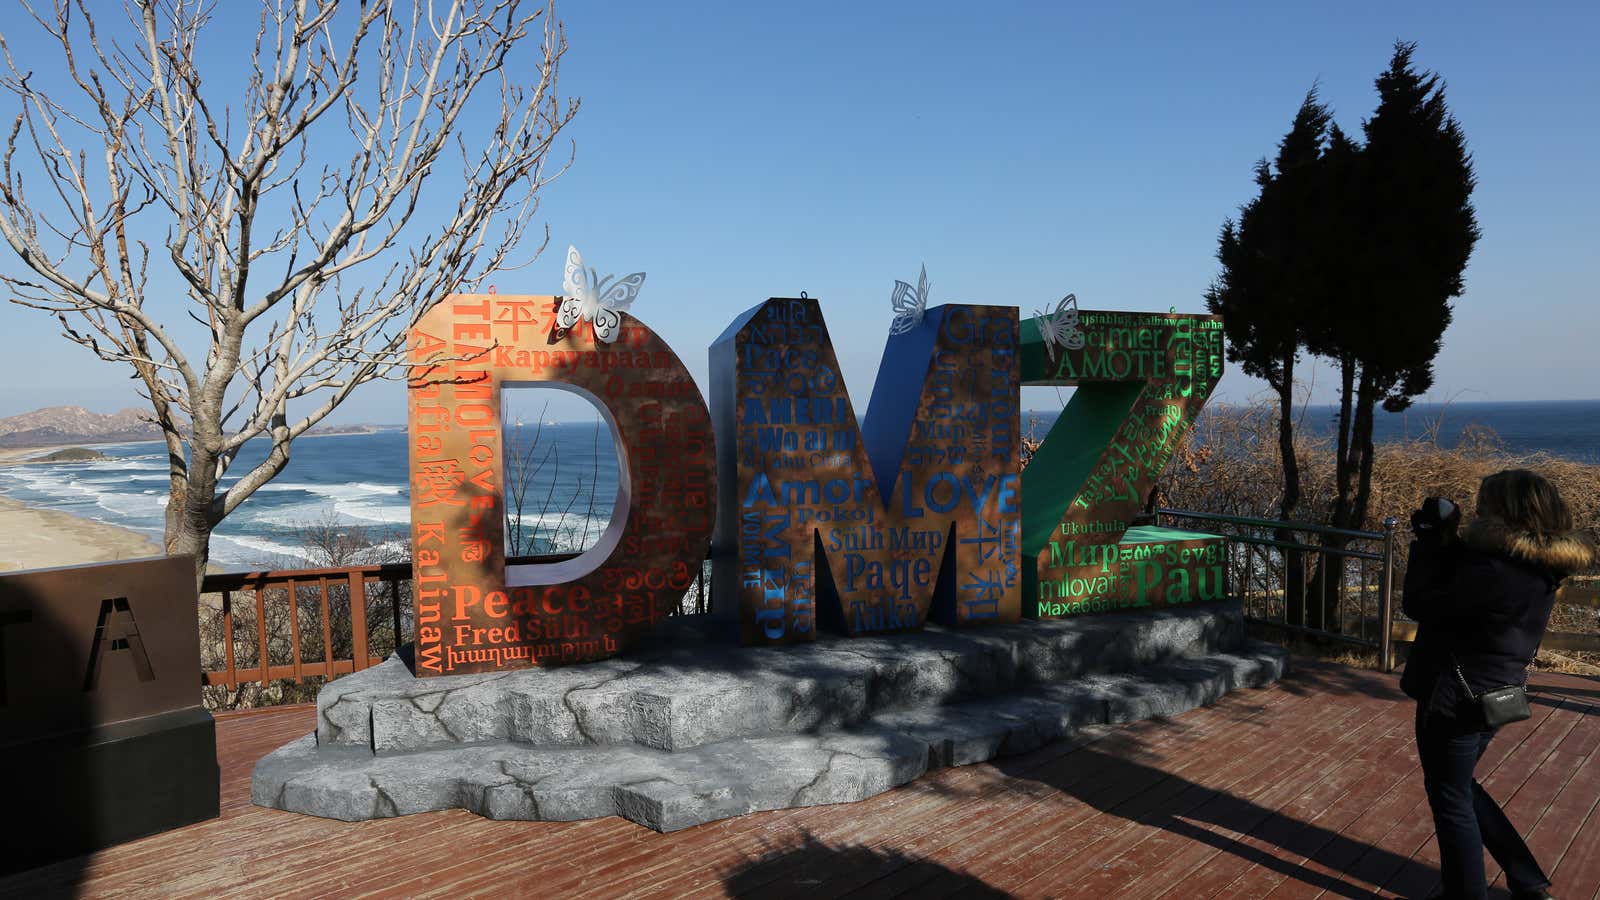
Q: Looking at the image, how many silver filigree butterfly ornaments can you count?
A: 3